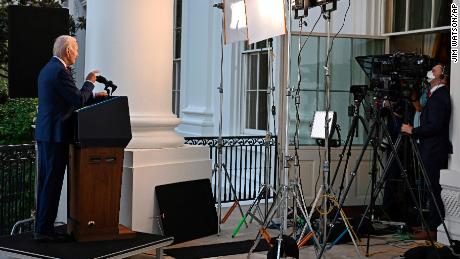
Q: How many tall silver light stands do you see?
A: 5